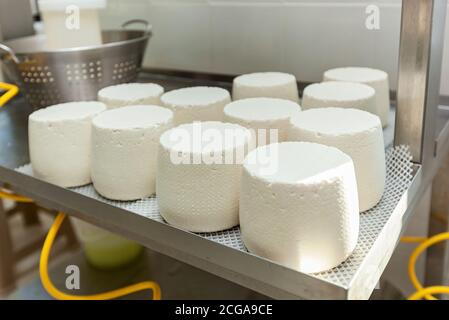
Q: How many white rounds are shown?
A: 11